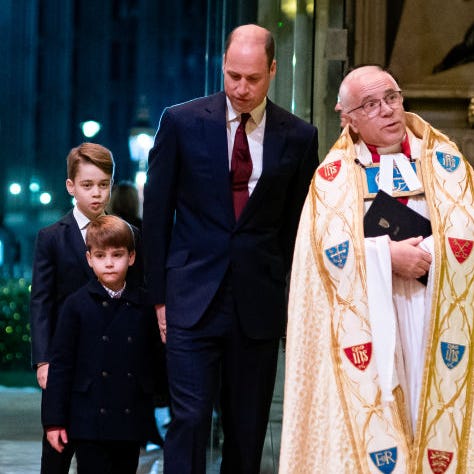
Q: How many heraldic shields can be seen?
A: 8